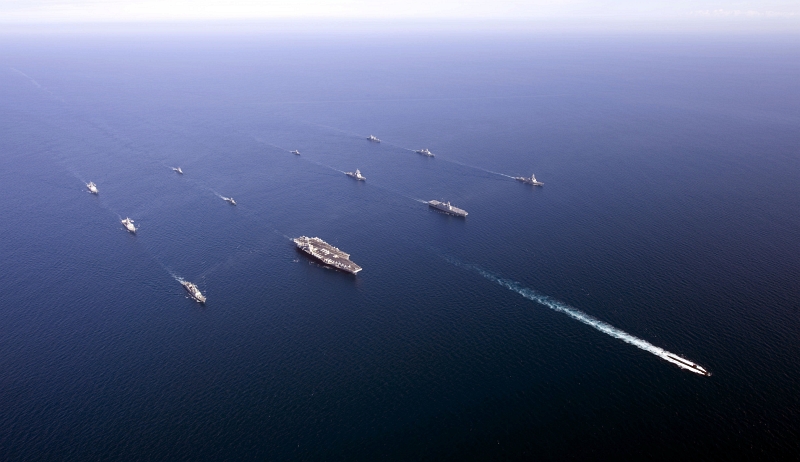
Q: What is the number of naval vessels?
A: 13